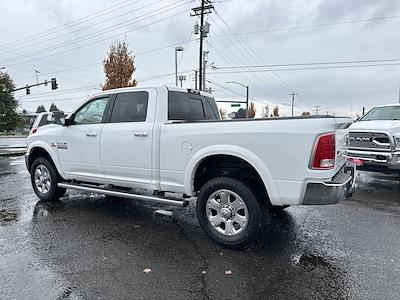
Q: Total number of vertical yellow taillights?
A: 0